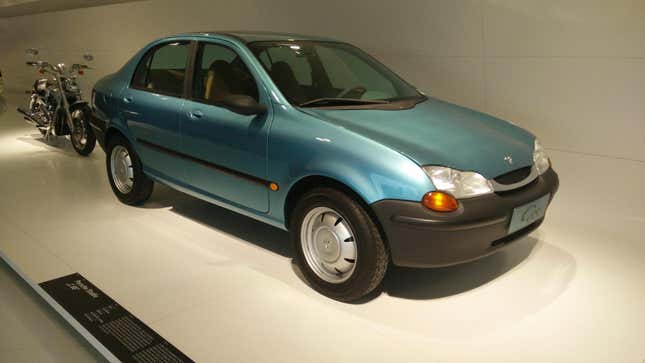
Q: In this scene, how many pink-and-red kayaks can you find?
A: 0